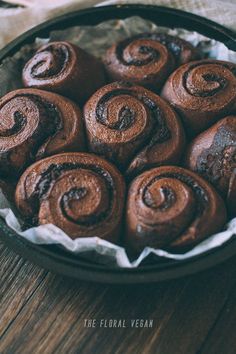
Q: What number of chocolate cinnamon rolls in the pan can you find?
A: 8